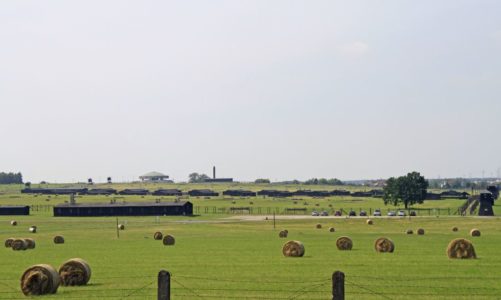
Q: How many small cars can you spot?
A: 9